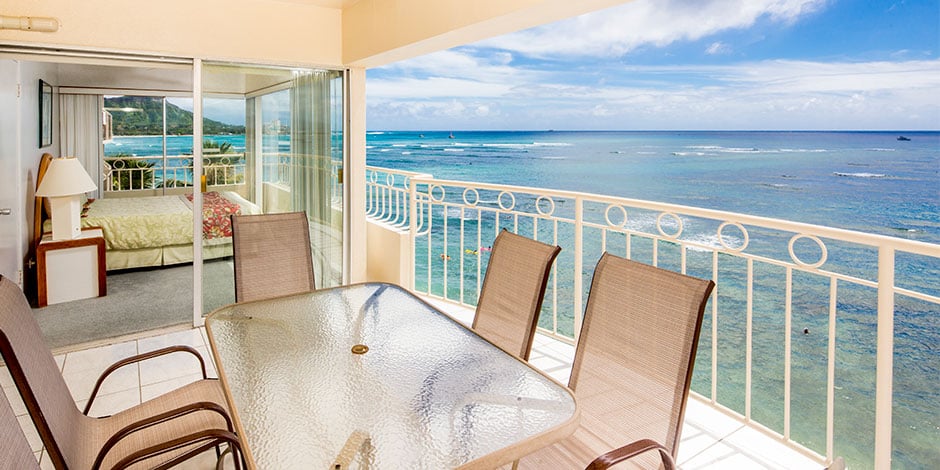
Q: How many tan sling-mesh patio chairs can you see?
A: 5